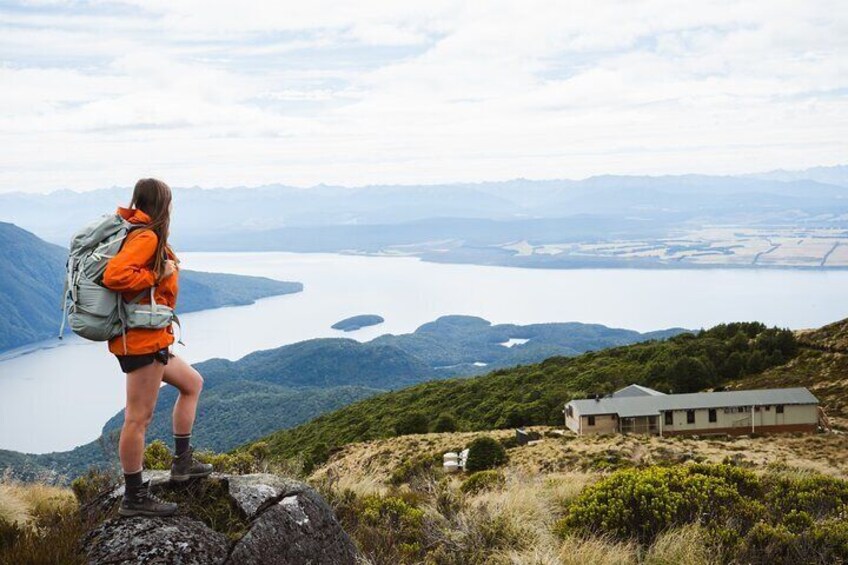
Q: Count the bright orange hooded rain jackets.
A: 1